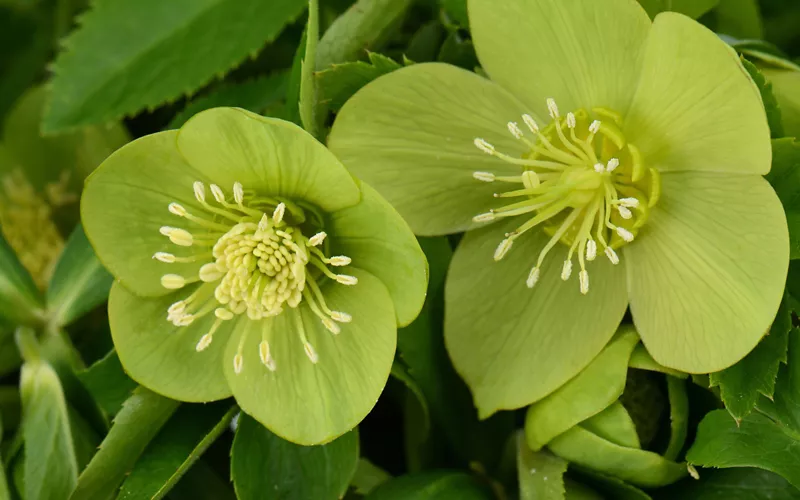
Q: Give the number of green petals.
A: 10